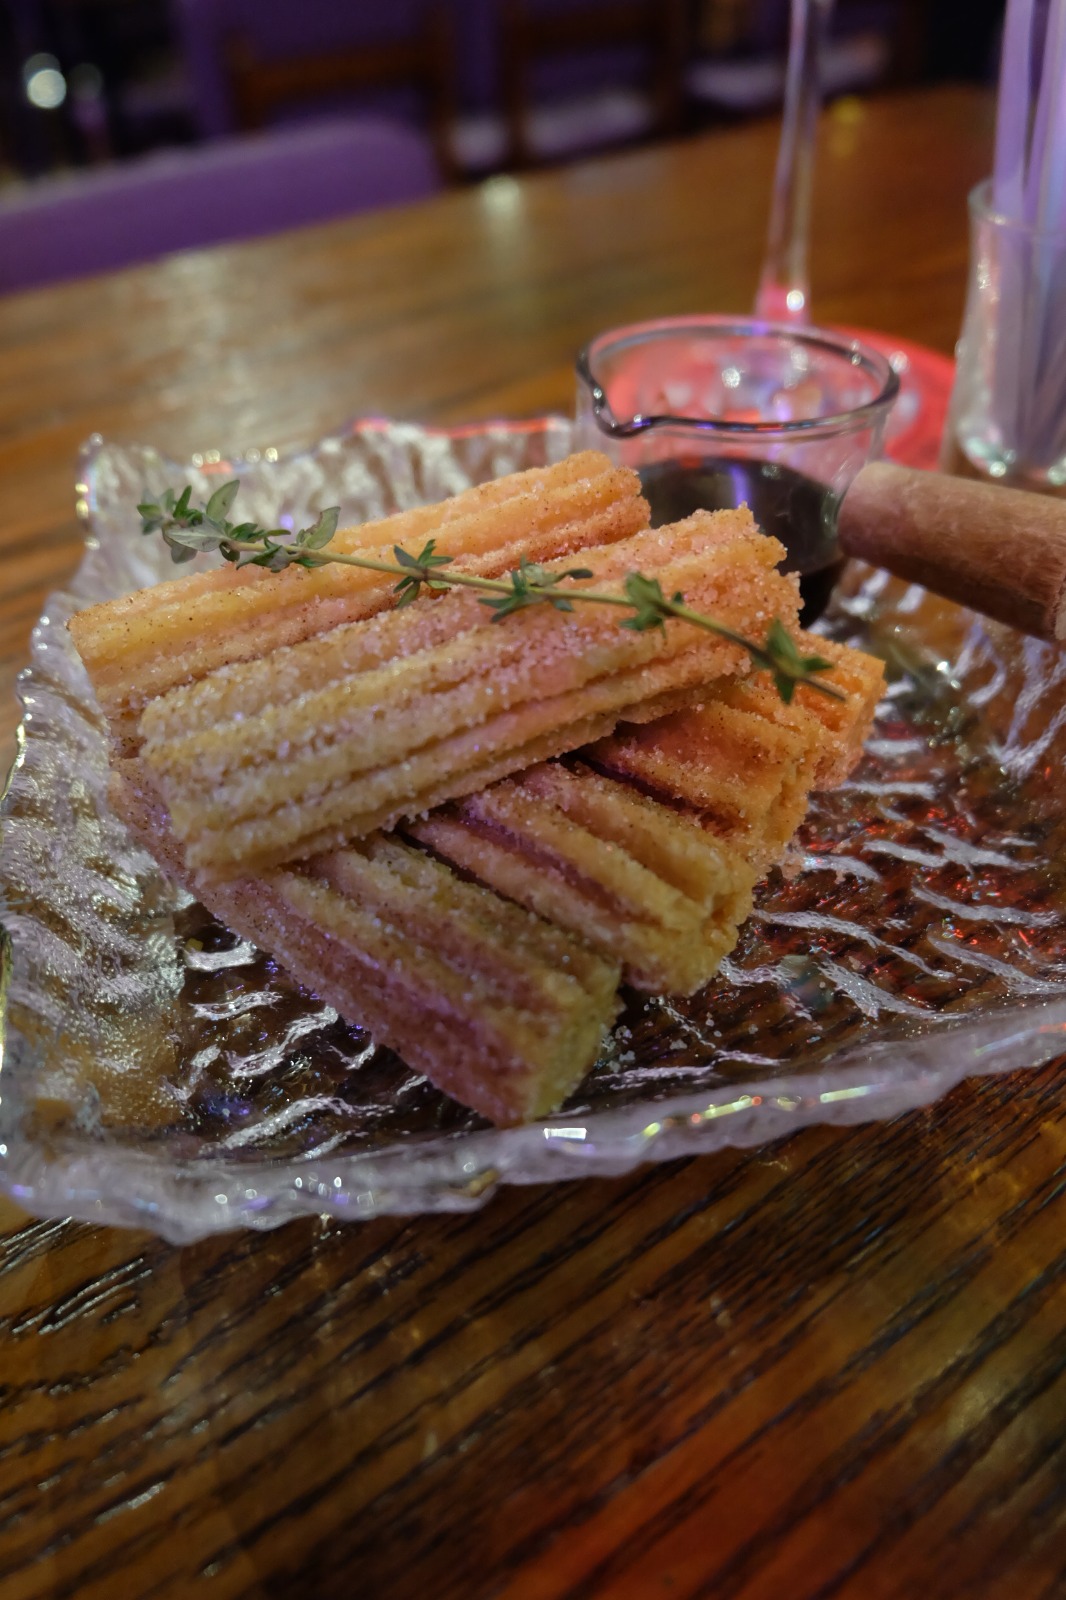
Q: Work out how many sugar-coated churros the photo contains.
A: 6